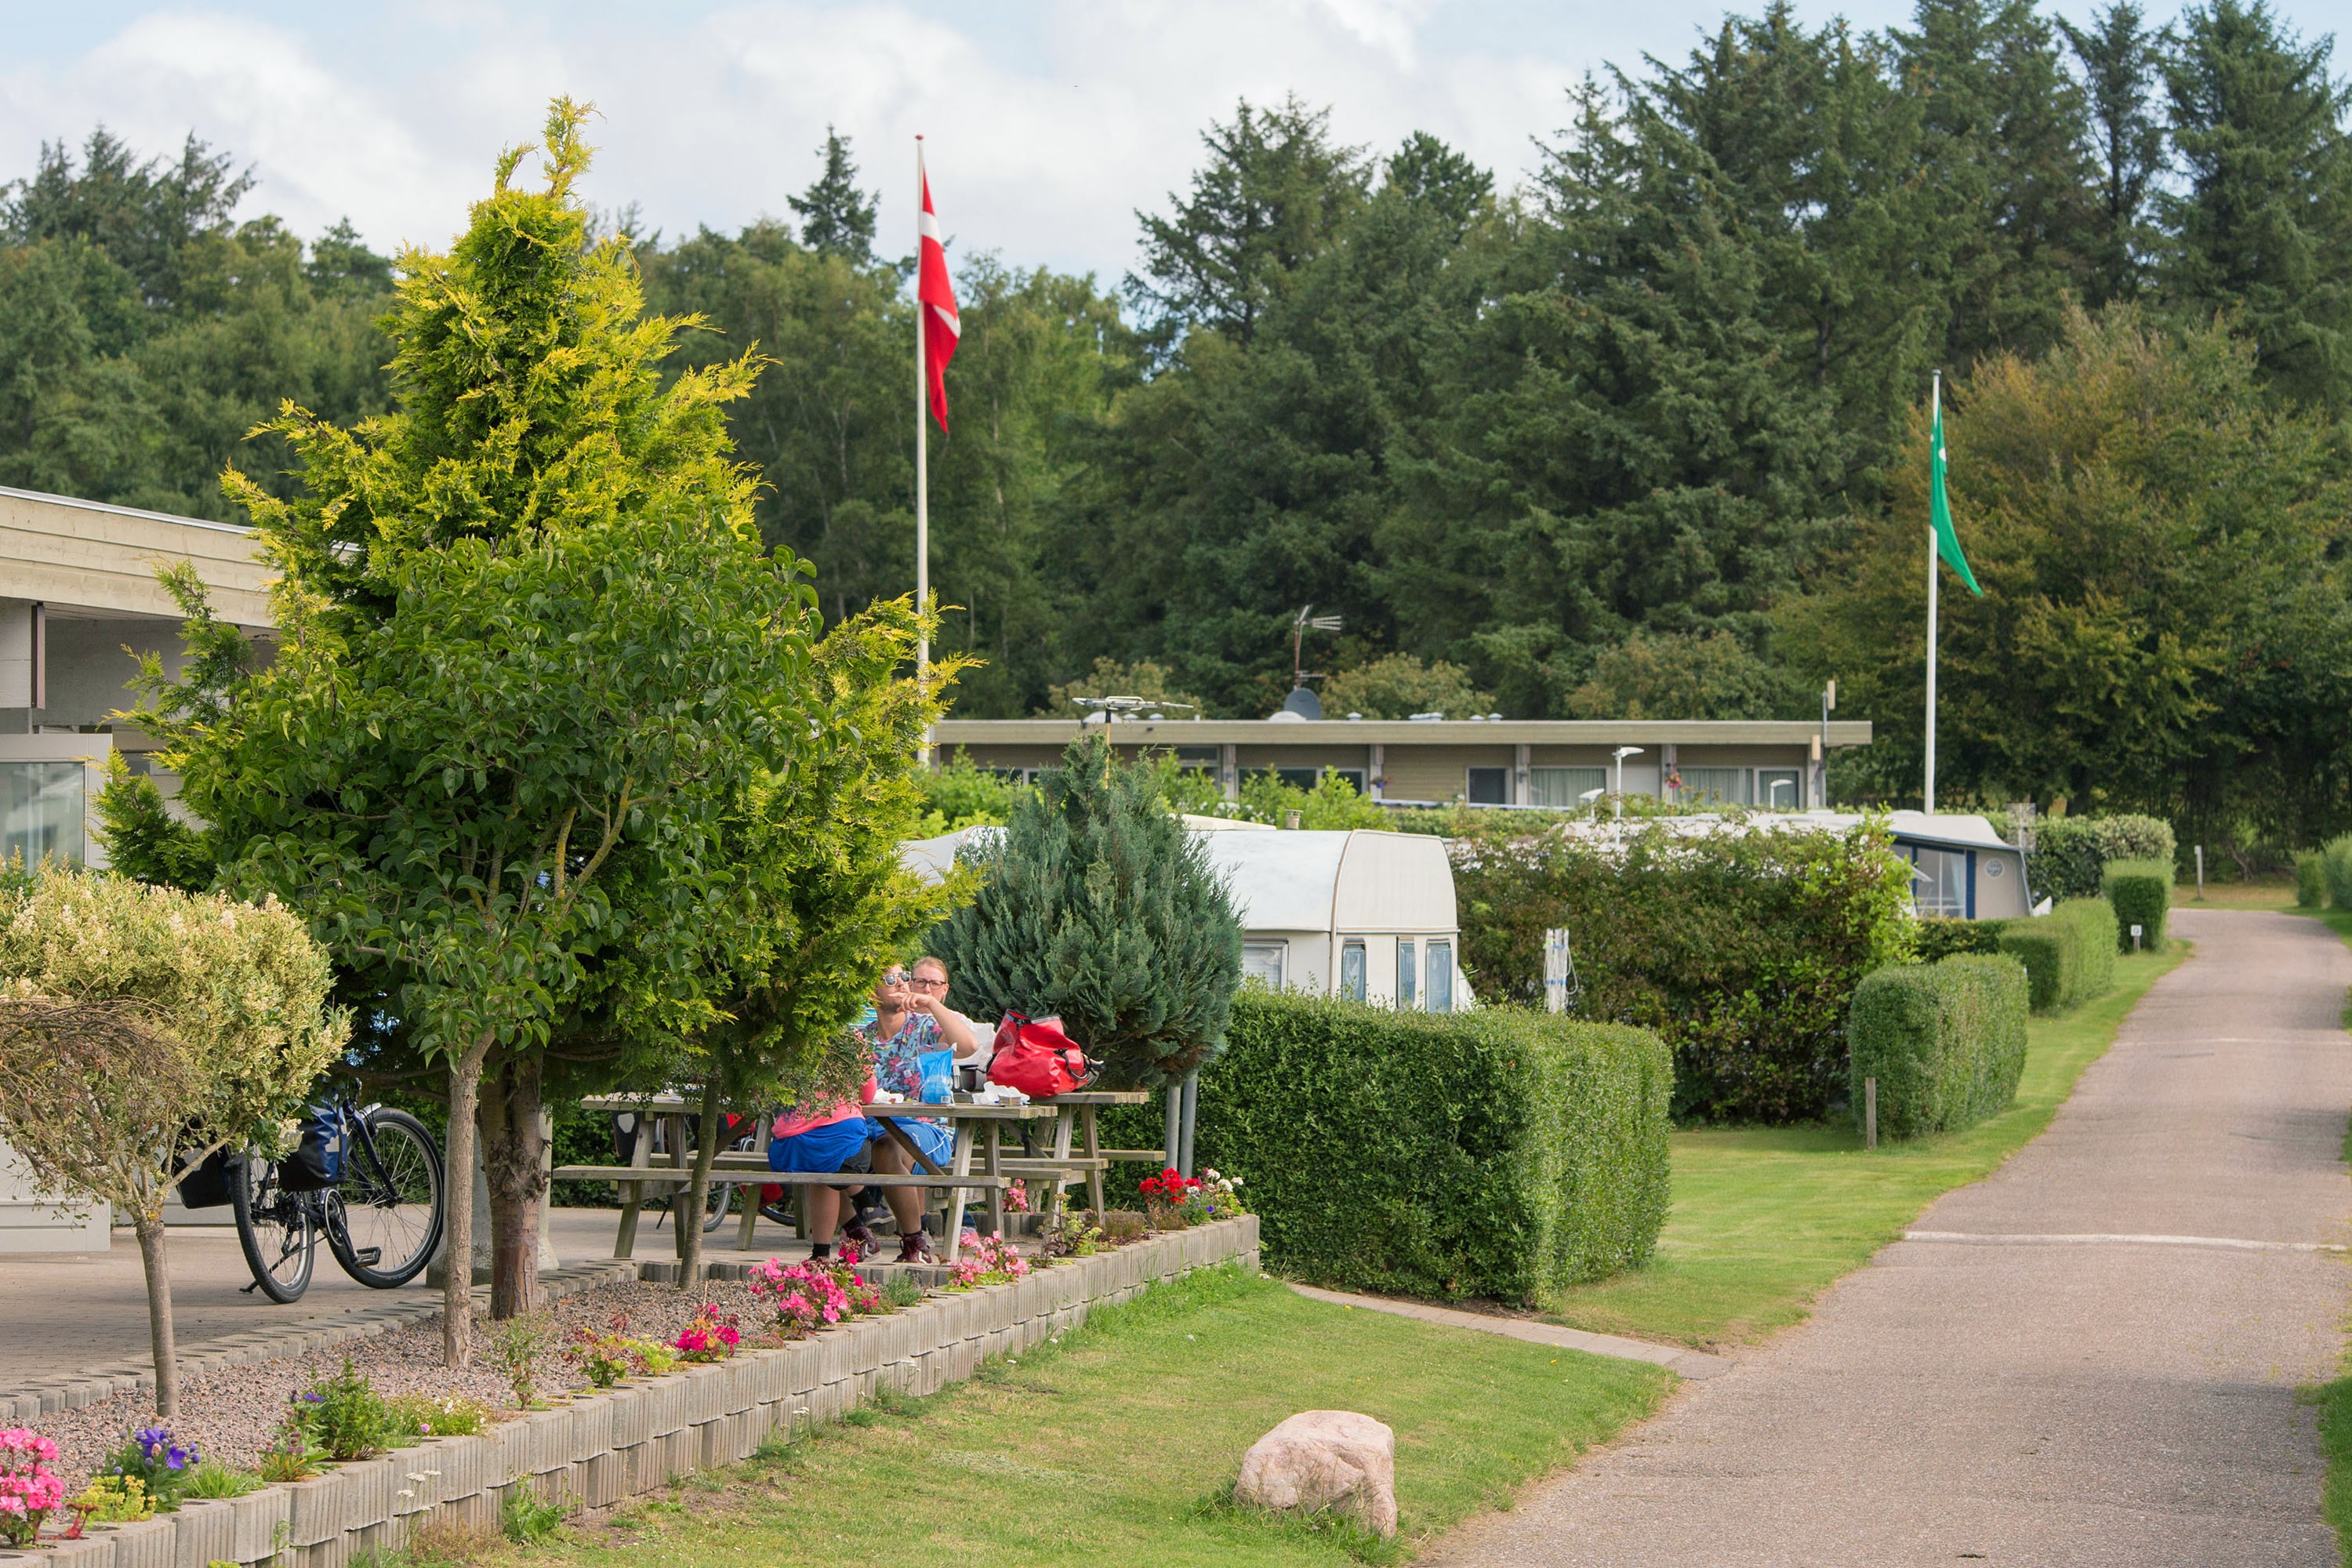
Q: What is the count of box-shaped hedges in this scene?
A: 4